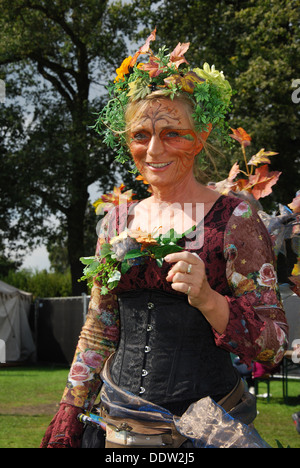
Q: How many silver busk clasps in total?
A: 5